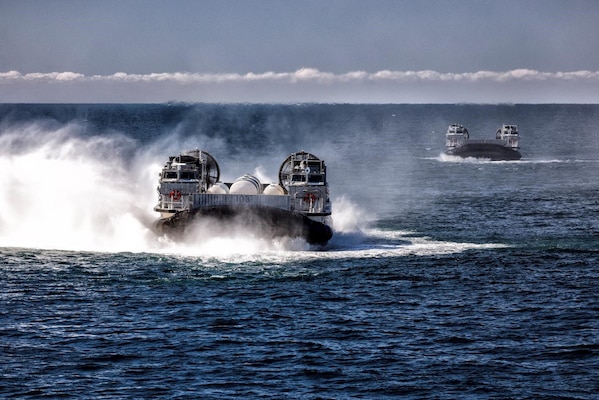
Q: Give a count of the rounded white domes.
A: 3